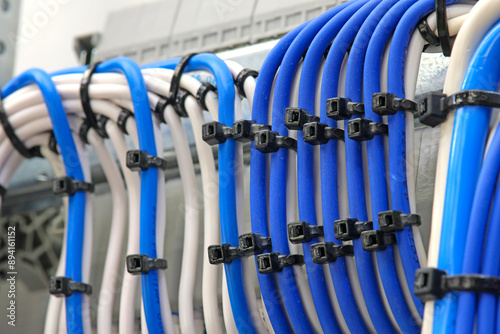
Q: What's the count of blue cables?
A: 13